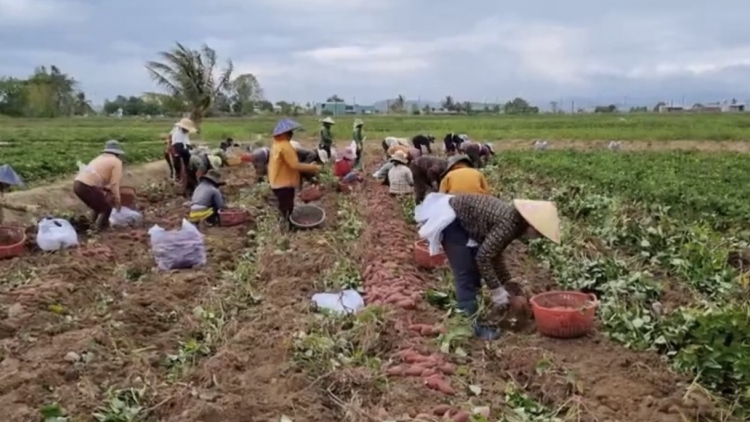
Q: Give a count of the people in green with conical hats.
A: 2